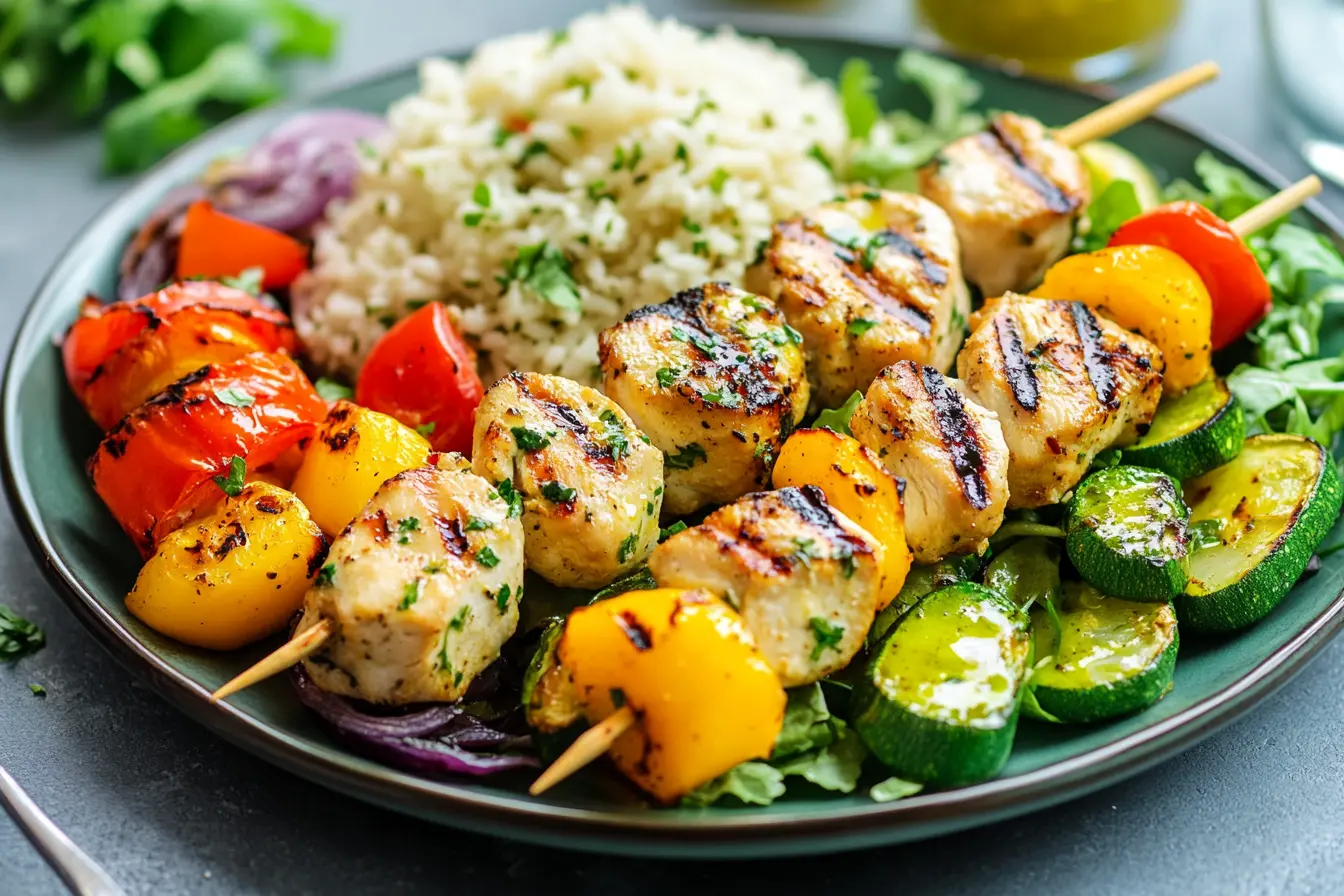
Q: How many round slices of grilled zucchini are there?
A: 5